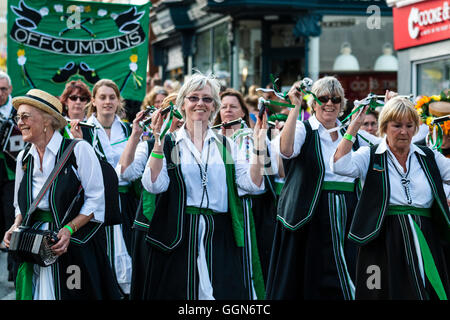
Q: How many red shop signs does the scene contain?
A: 1